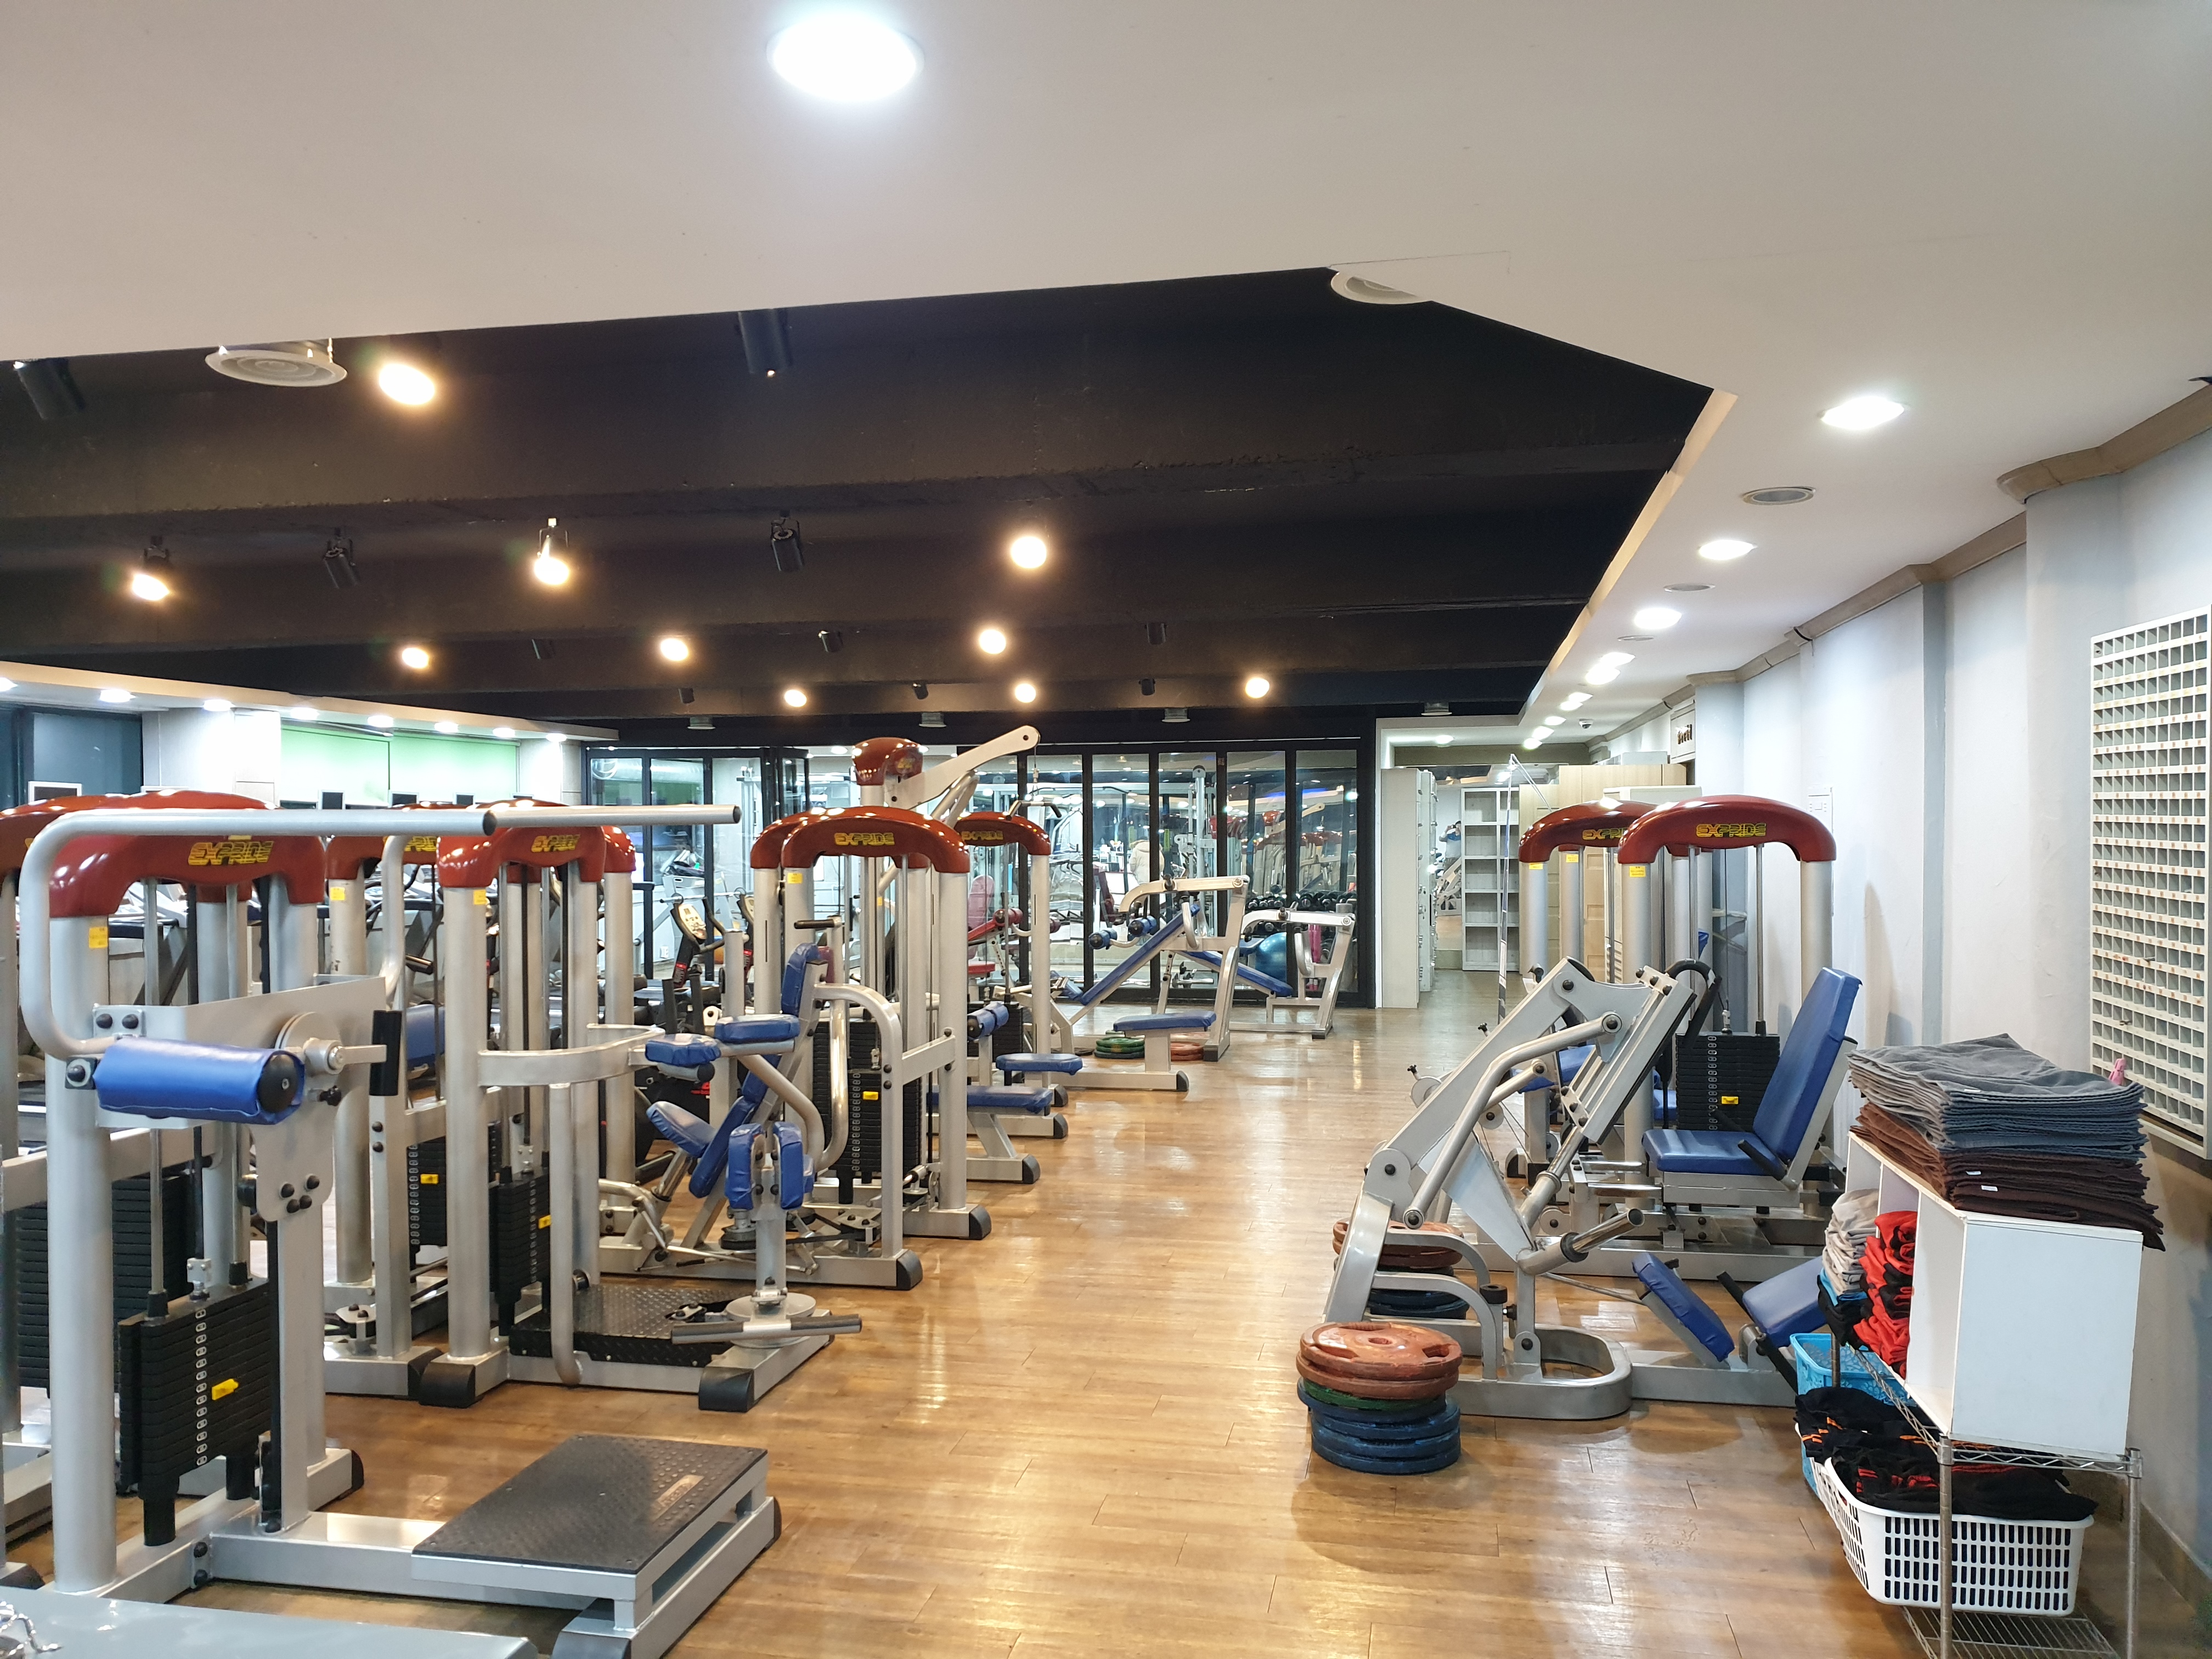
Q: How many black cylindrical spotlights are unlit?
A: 10